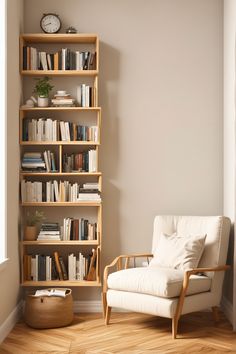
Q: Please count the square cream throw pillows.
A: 1